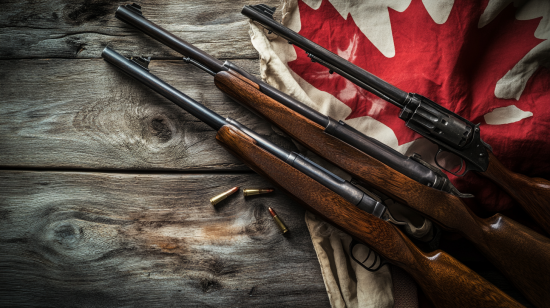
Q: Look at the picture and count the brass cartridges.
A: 3